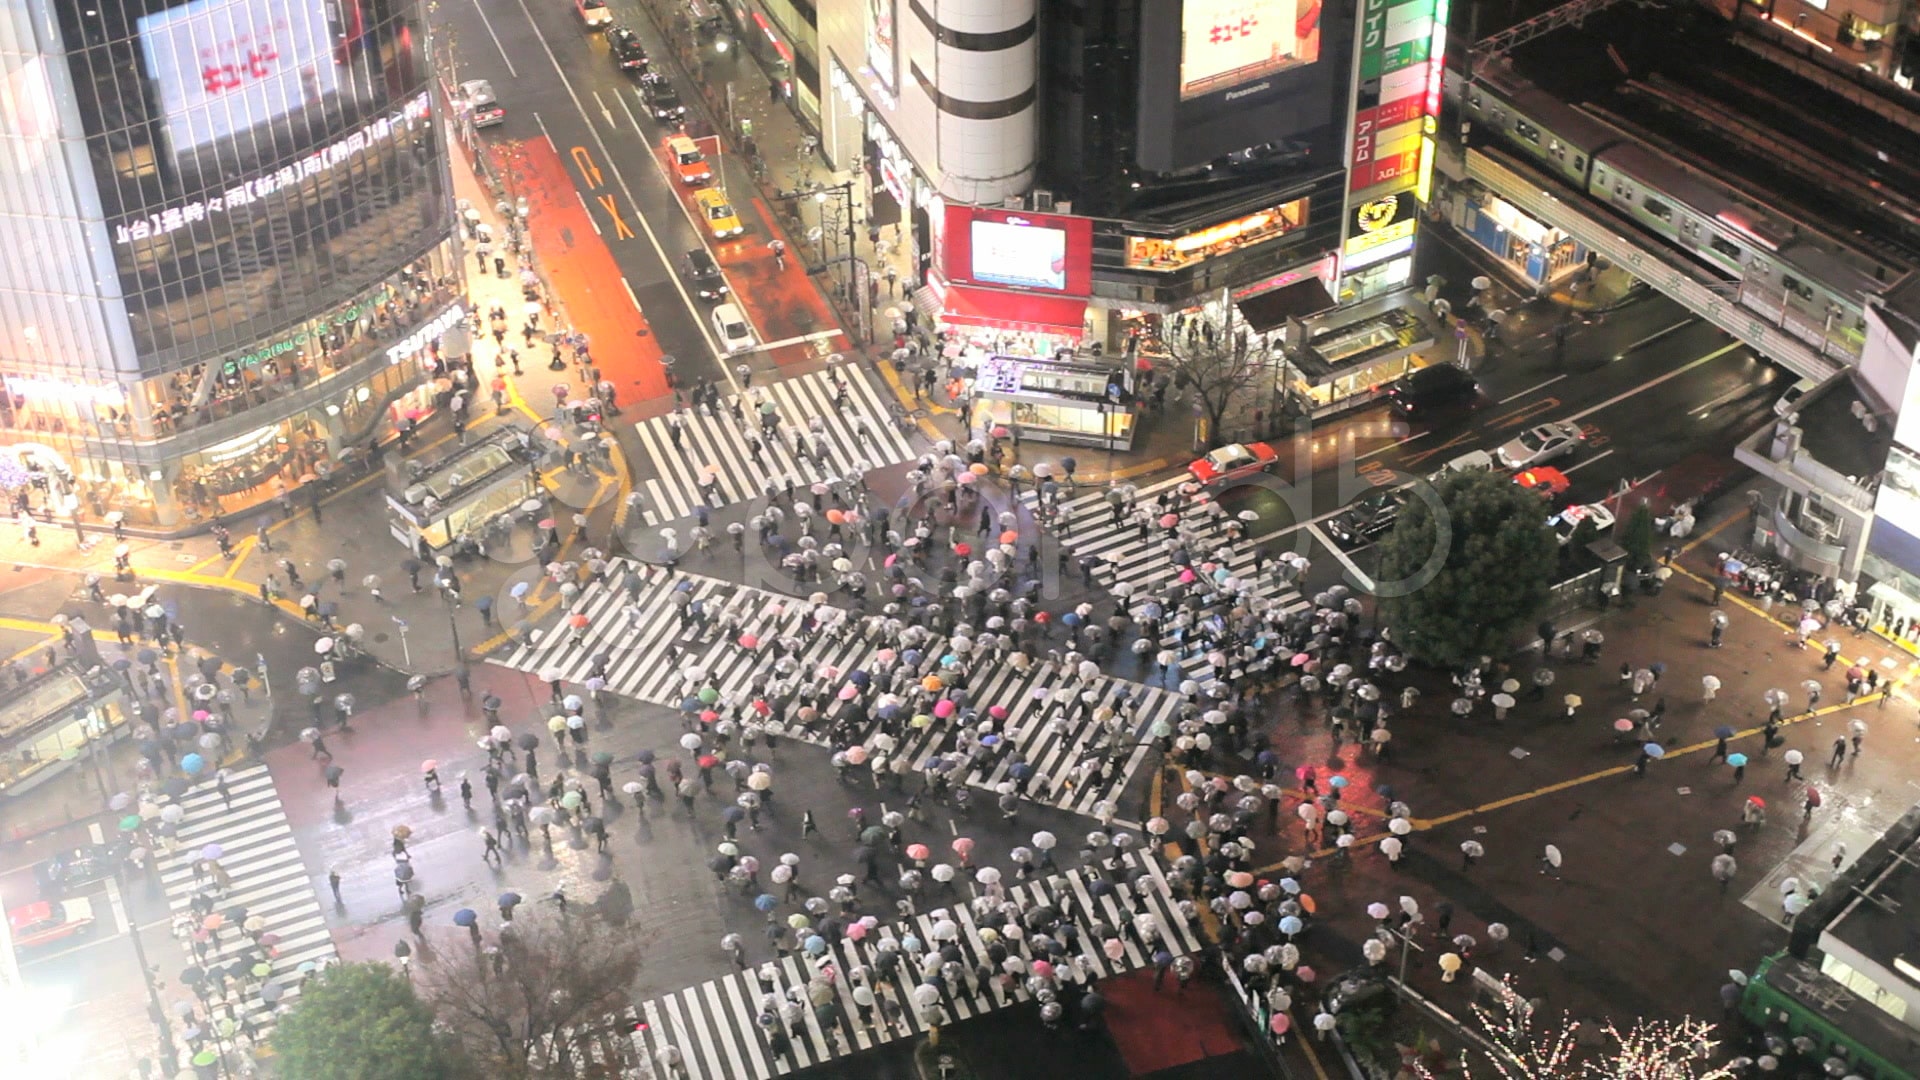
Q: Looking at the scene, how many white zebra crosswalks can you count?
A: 5